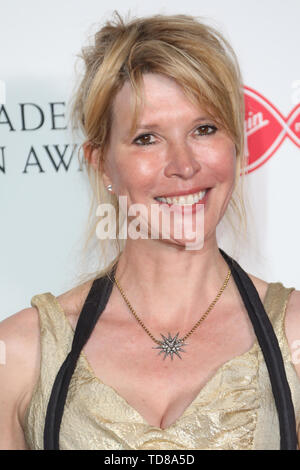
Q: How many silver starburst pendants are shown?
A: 1